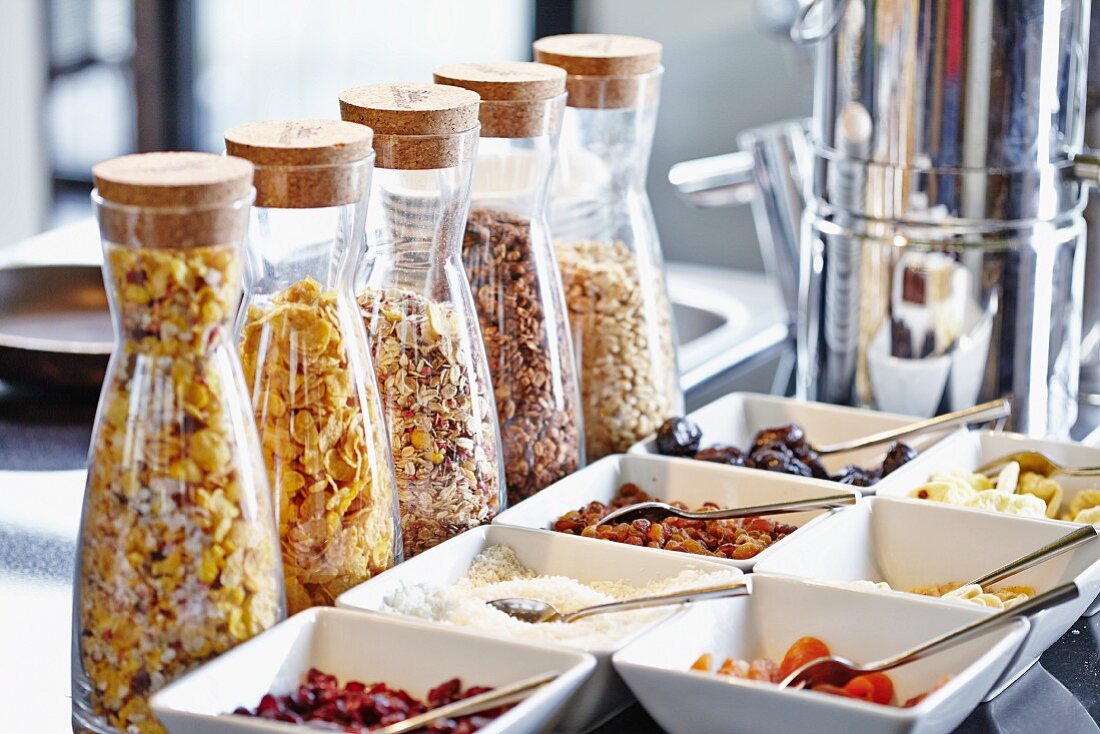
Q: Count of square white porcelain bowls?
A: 7